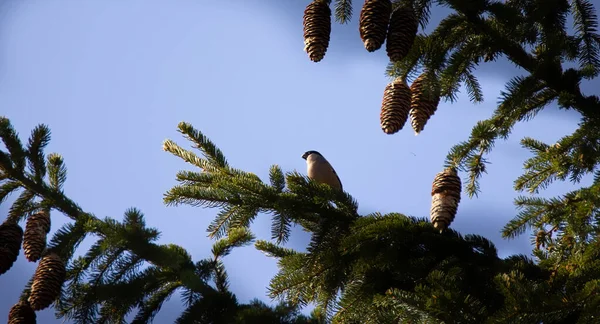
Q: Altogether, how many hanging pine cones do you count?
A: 10